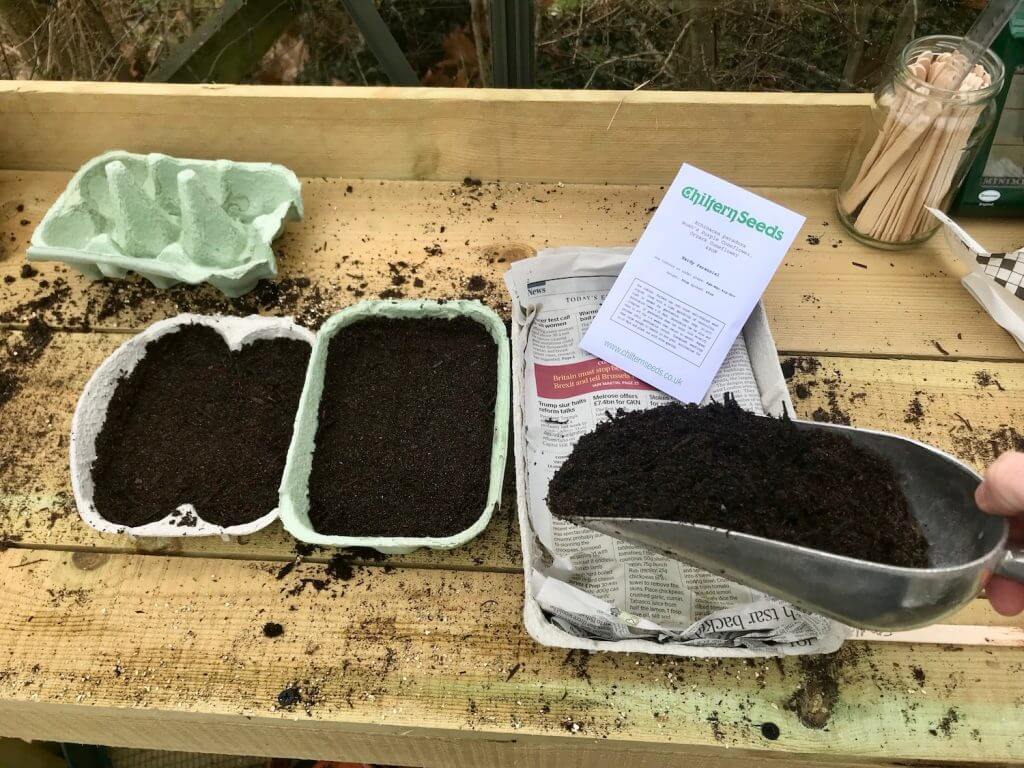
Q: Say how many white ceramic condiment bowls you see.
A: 0